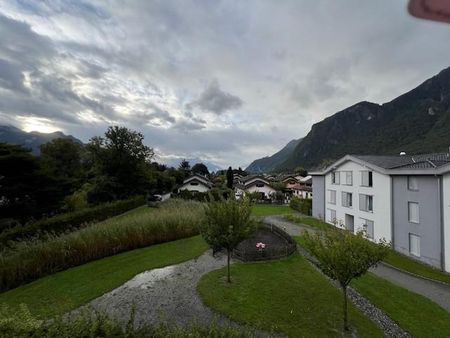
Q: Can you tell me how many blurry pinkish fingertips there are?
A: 1